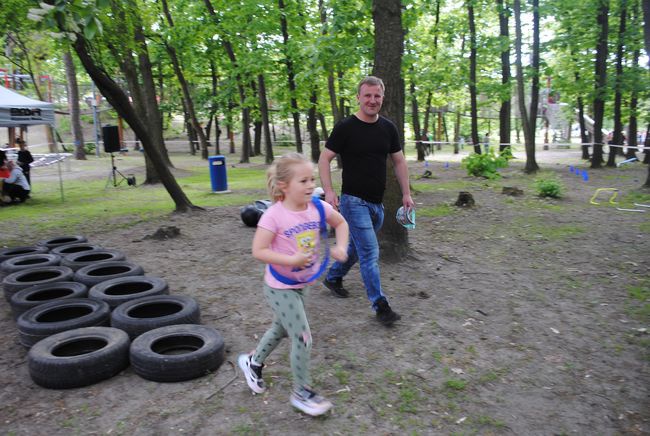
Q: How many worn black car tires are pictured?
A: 13